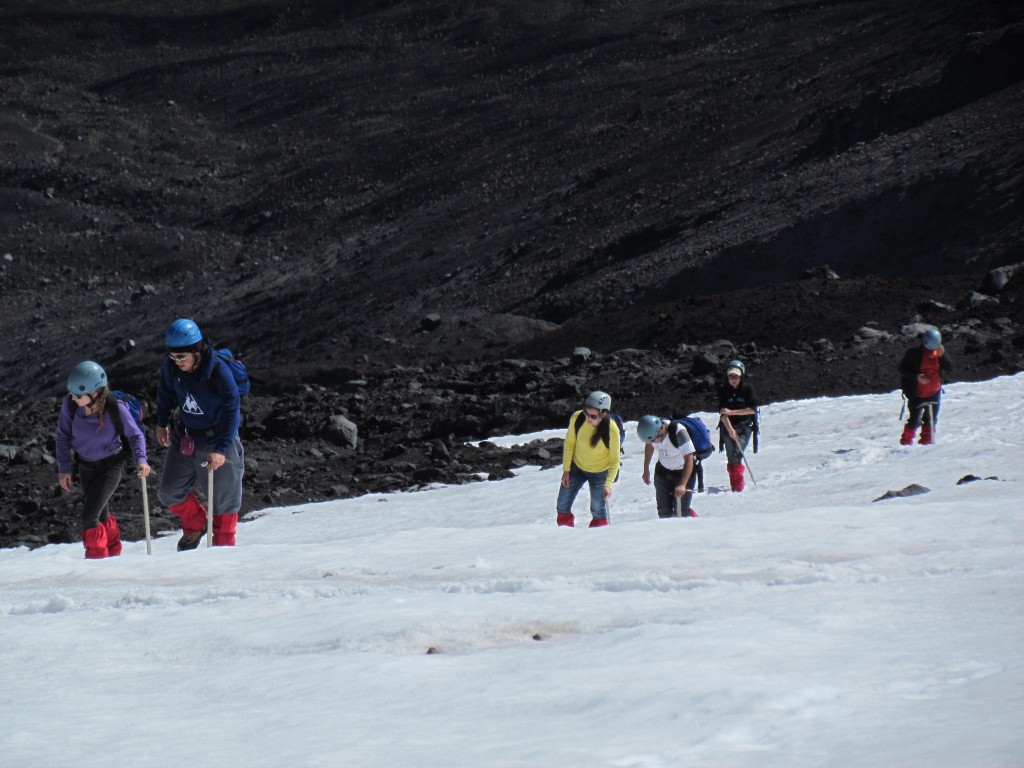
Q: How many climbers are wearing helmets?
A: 6